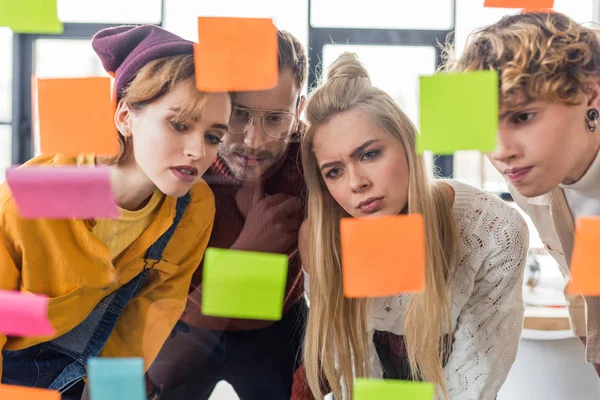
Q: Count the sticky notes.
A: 13